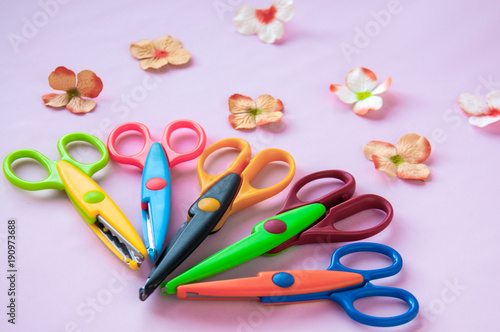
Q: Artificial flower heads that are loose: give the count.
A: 7